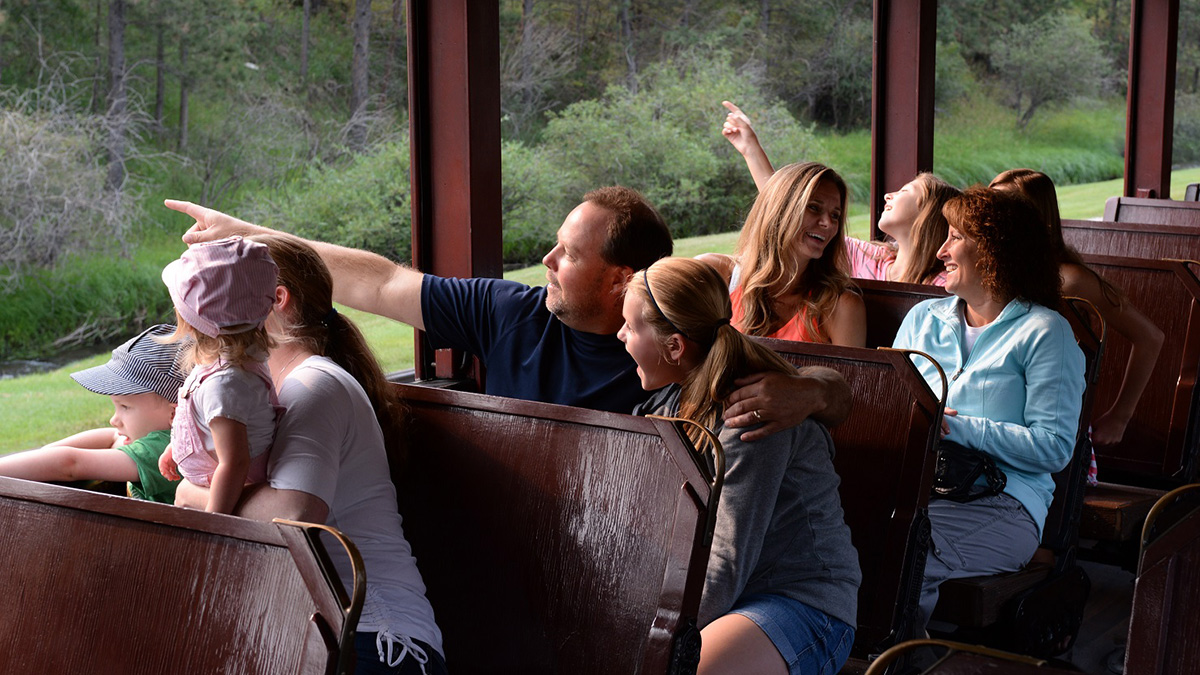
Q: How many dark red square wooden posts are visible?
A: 3